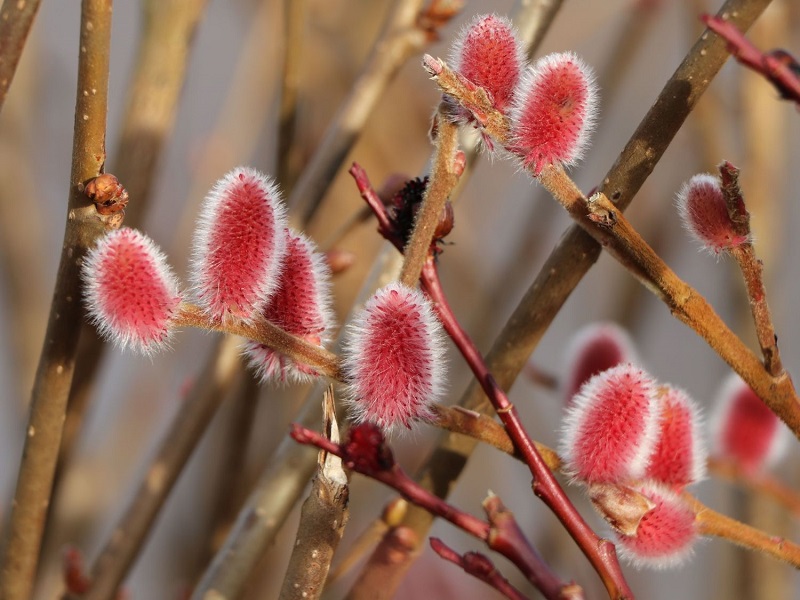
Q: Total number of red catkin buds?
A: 12